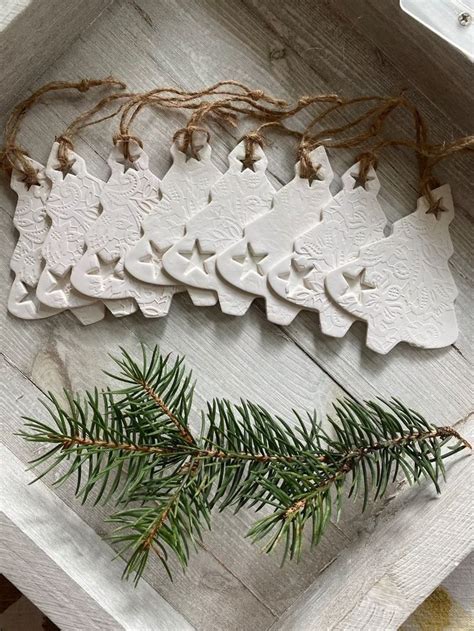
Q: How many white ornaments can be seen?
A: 8